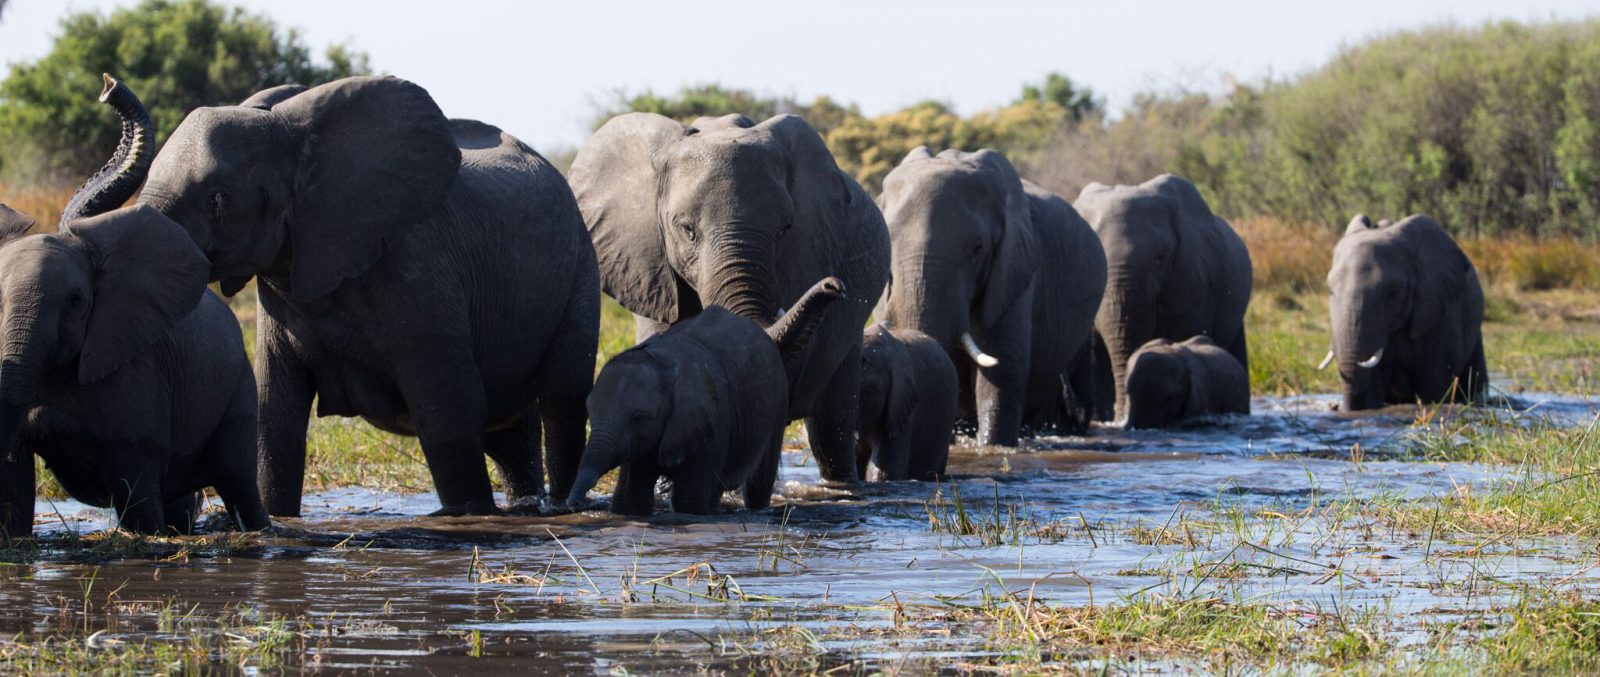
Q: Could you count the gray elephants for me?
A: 9